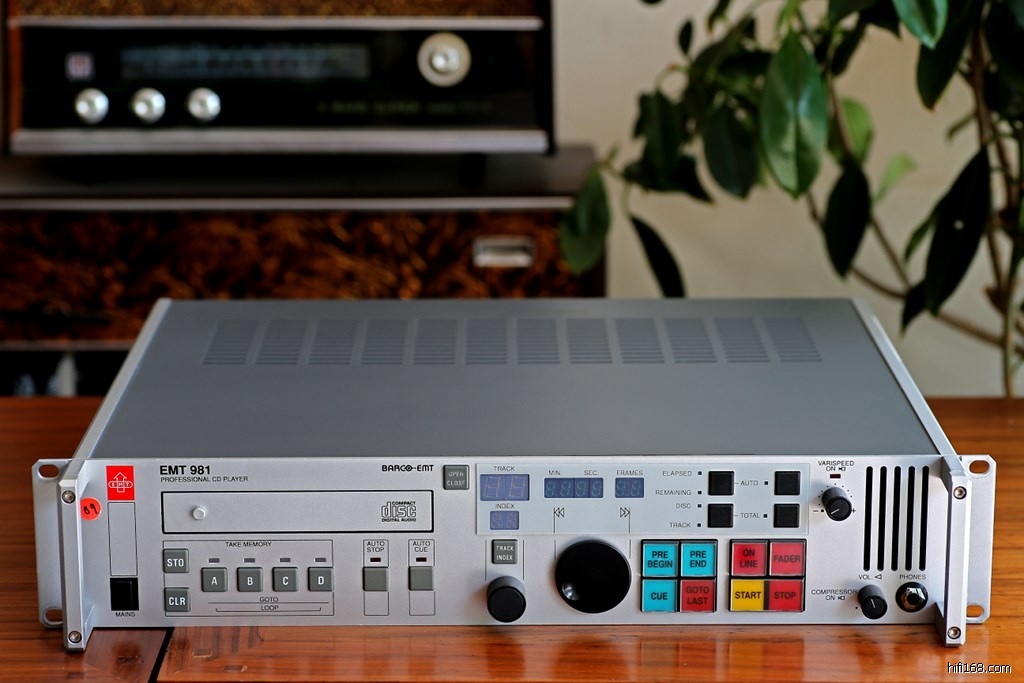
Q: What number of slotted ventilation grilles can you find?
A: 12